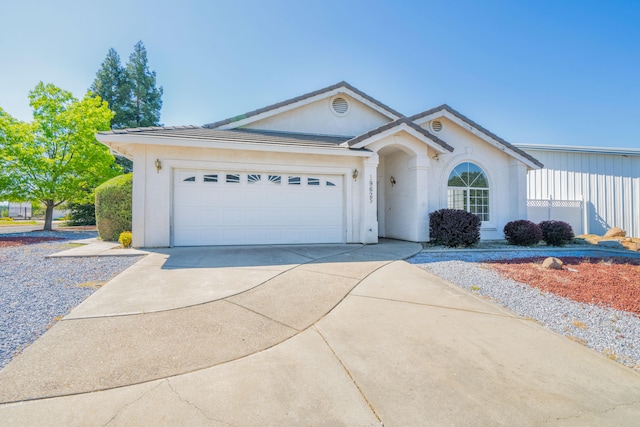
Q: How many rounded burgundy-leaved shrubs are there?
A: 3